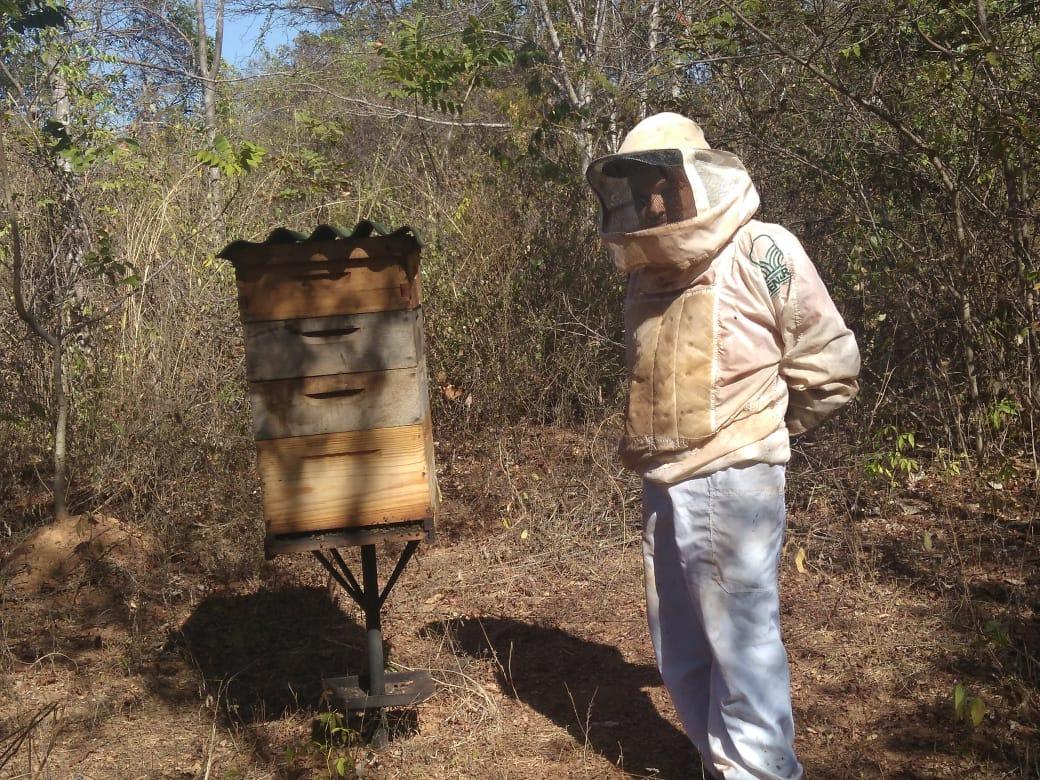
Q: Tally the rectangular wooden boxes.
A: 4